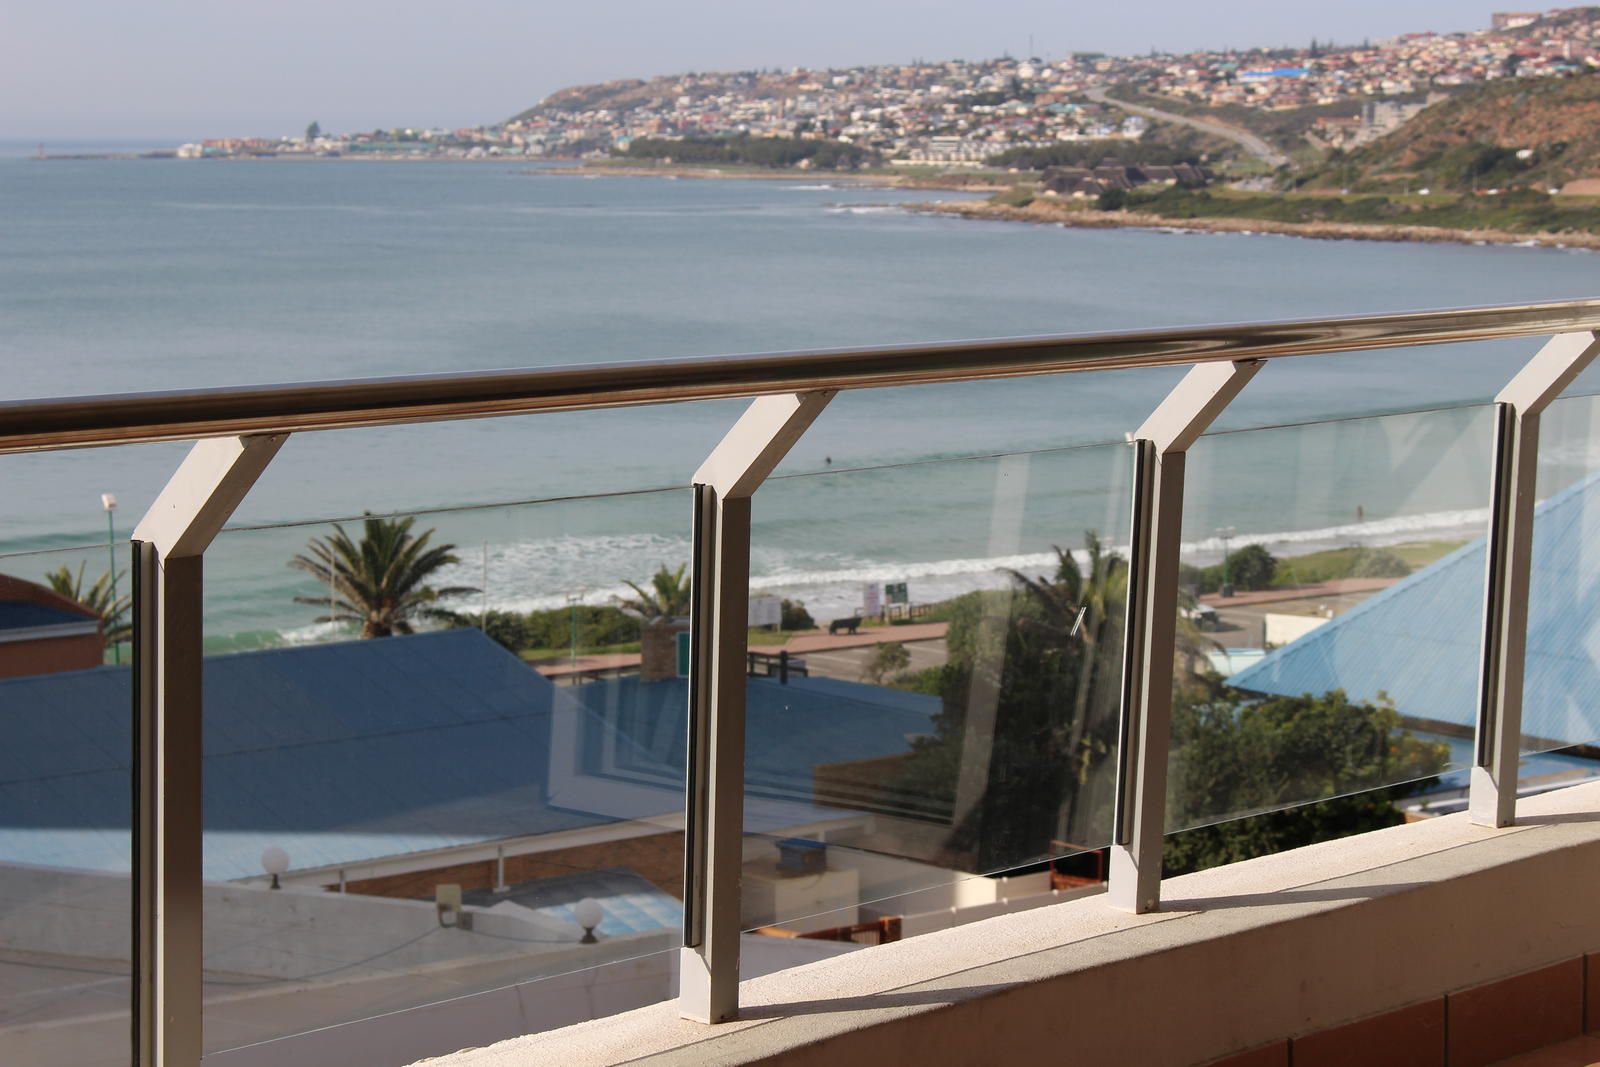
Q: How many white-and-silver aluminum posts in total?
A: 4